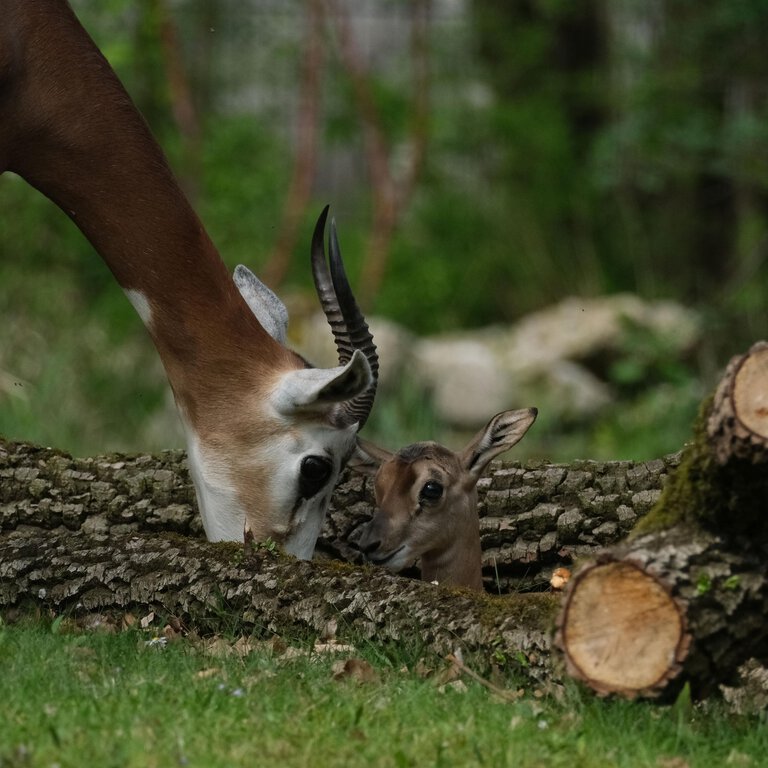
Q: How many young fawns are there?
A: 1